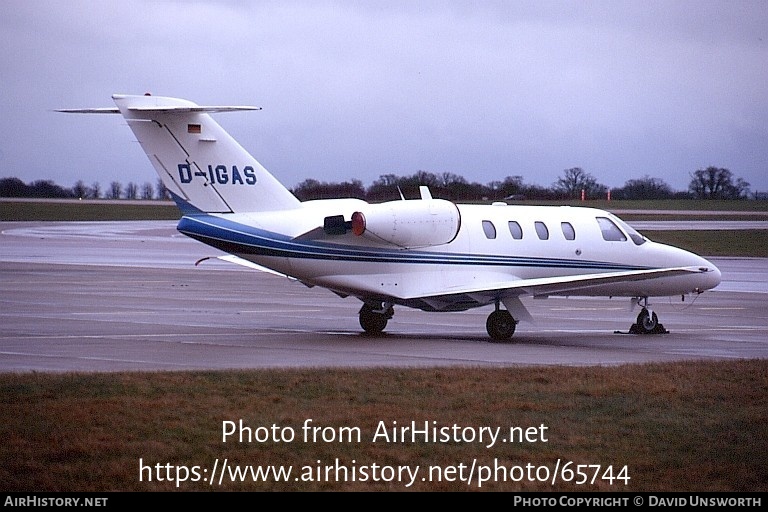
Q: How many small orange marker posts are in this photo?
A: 2